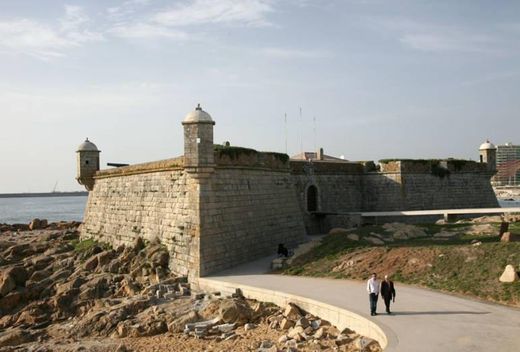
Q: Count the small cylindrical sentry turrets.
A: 3